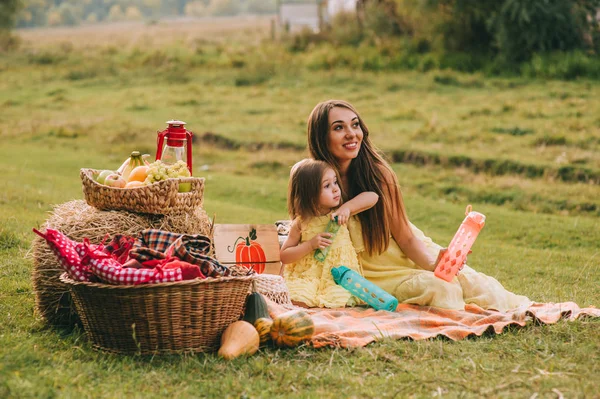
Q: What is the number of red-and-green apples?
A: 1